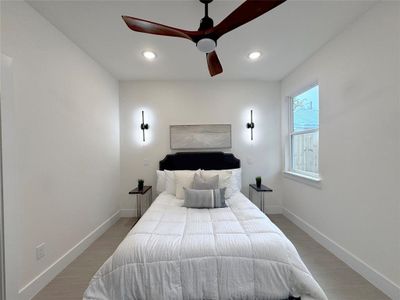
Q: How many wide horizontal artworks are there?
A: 1